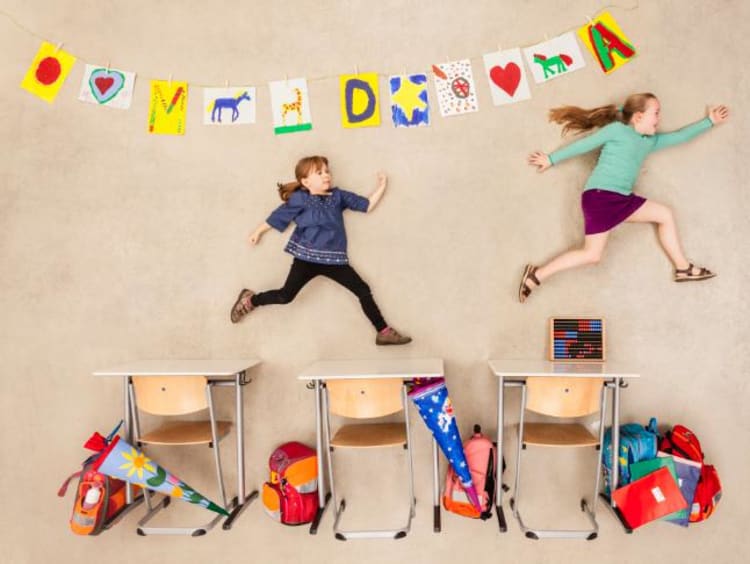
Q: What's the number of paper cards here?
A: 11